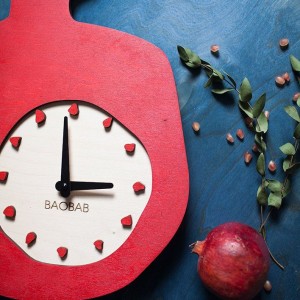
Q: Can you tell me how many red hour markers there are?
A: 12